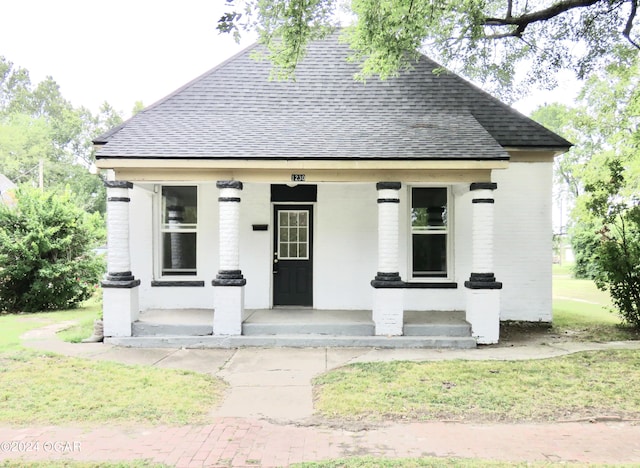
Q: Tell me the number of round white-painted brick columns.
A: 4